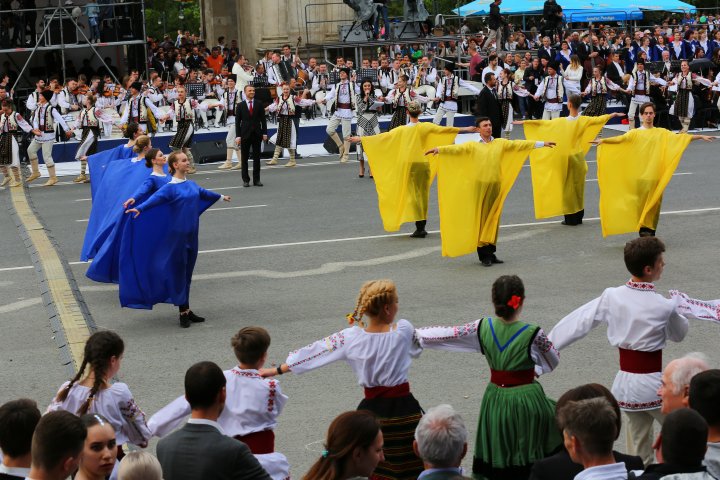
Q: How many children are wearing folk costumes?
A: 5